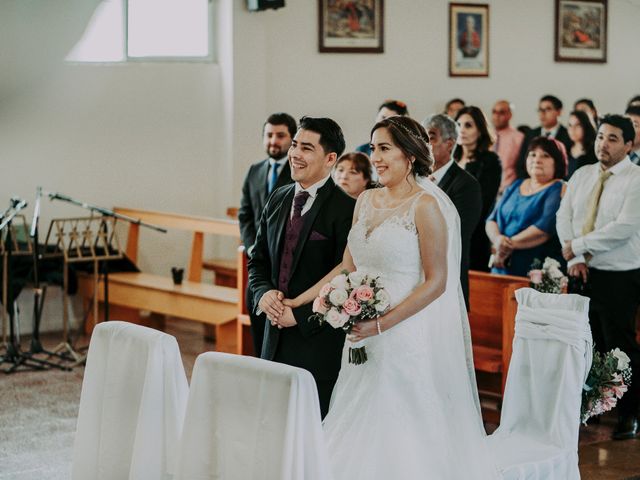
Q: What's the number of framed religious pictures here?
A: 3